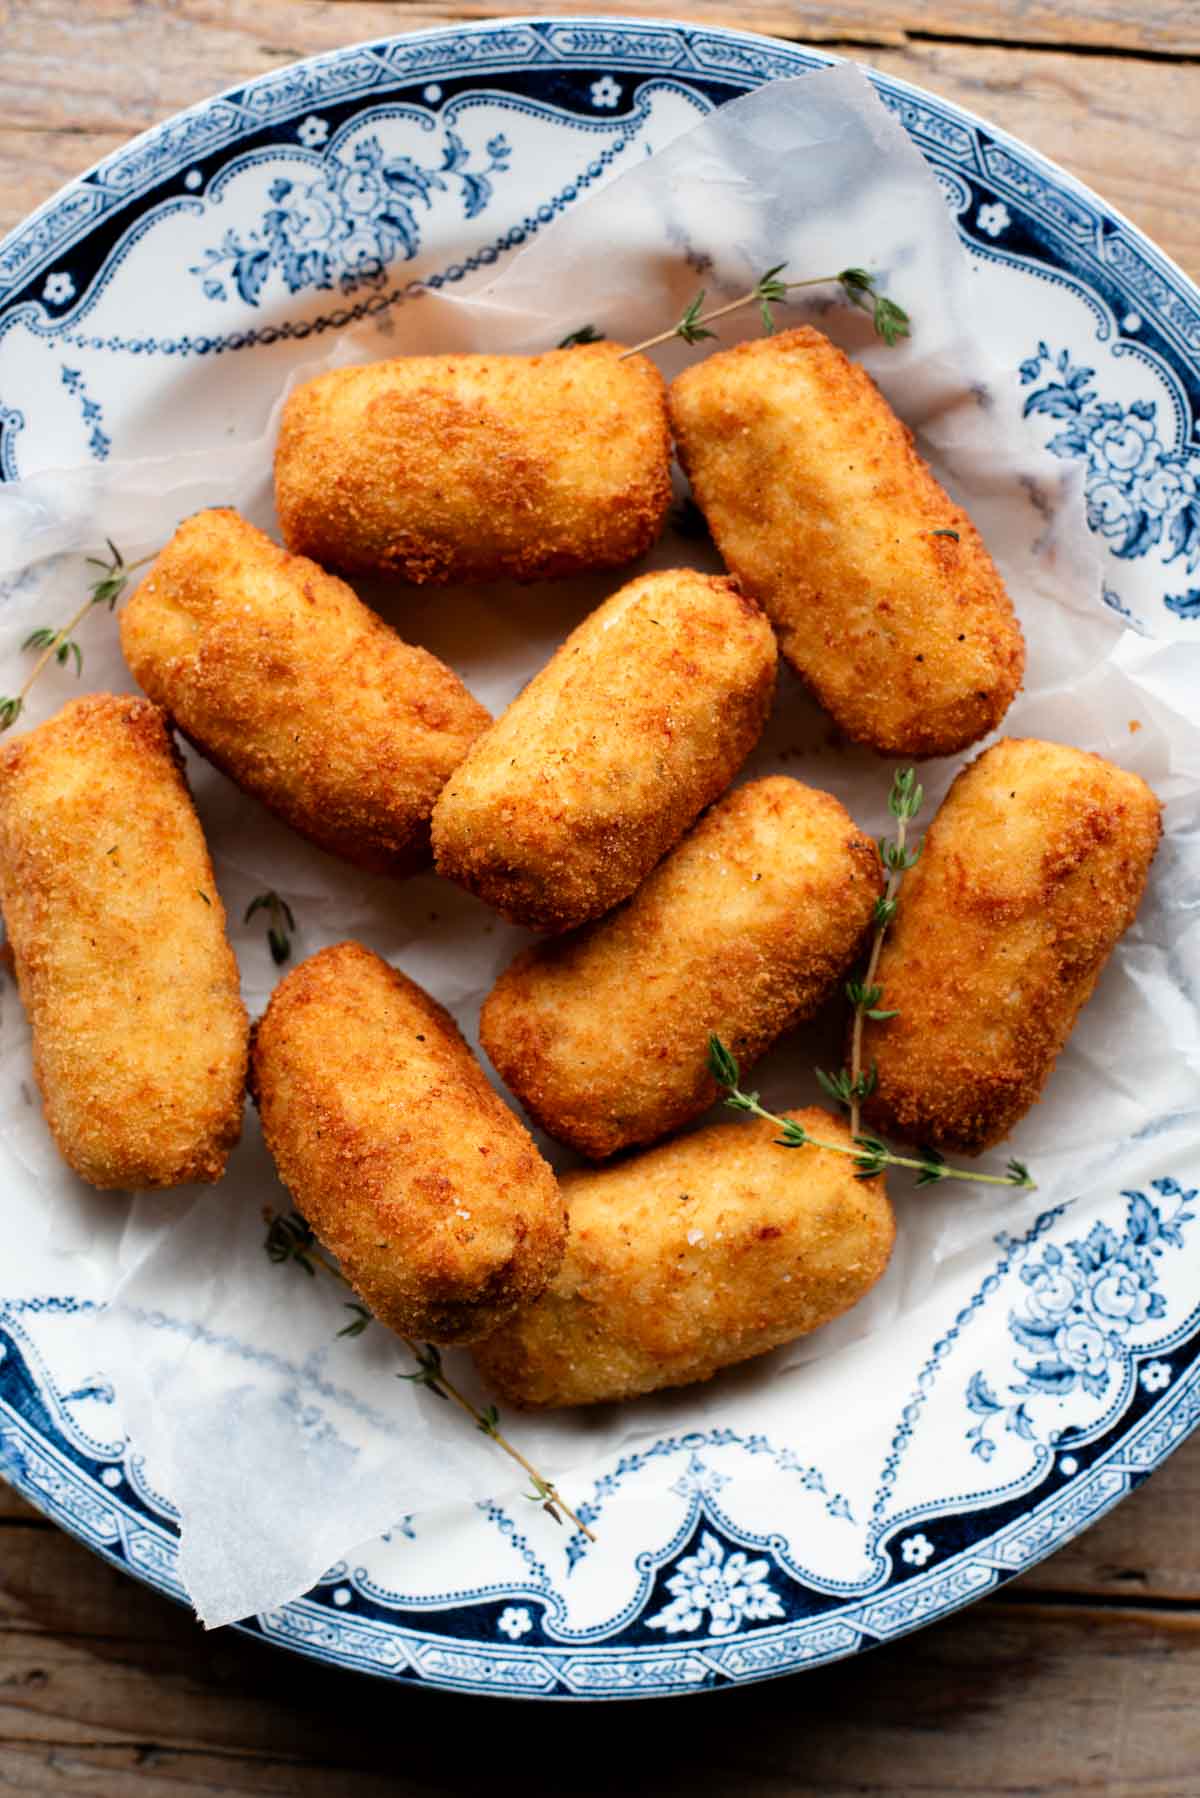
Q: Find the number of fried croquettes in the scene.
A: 9